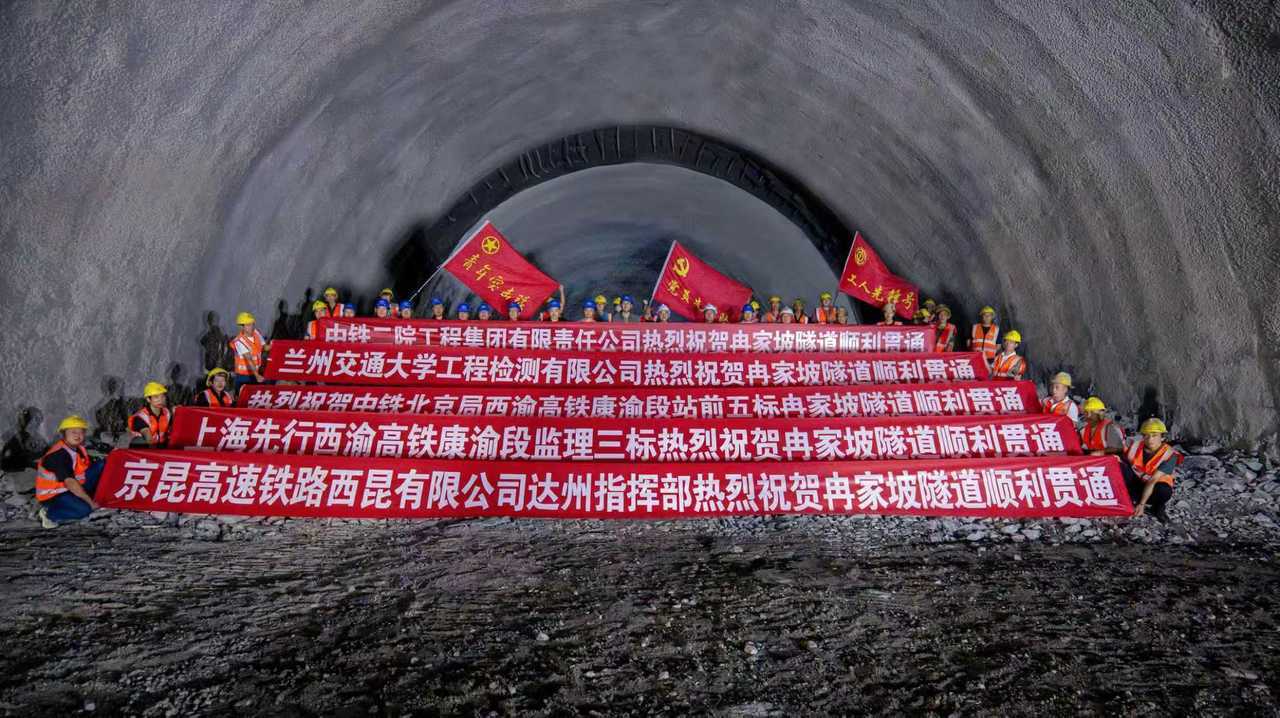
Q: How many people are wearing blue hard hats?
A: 11